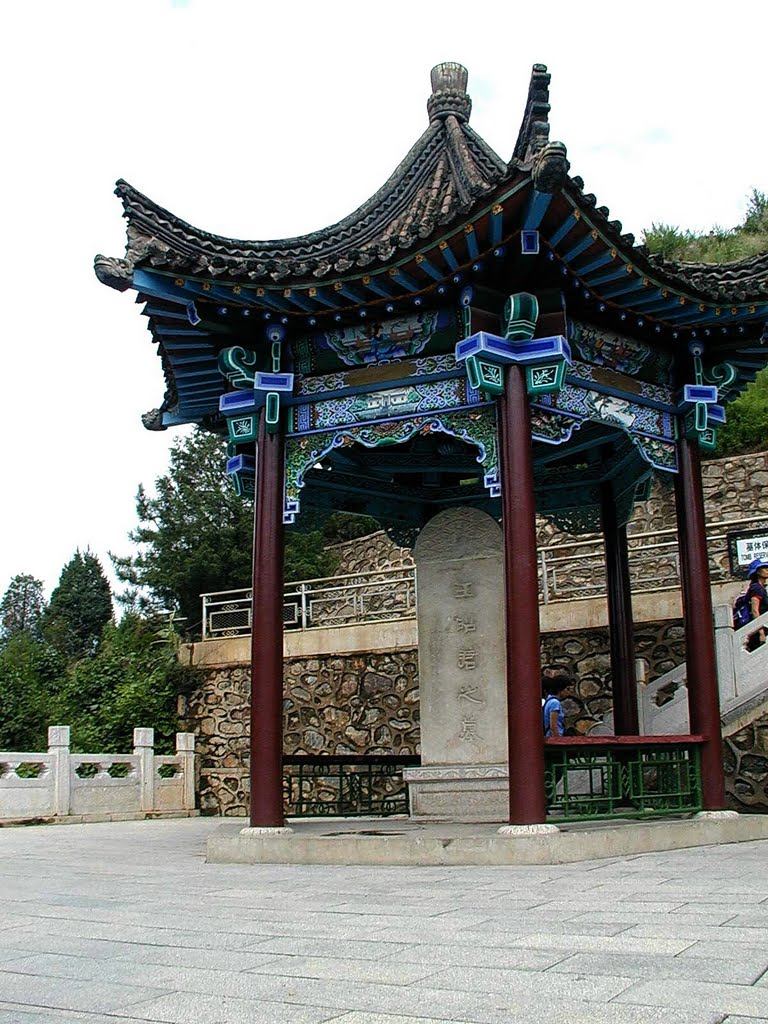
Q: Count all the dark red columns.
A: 4